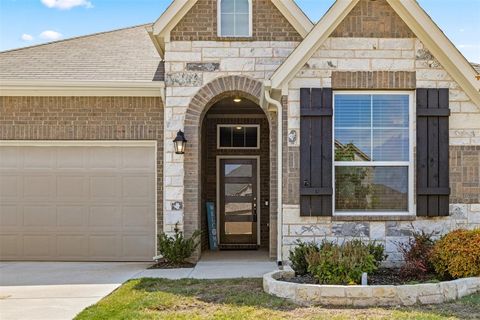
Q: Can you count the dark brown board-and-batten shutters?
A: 2